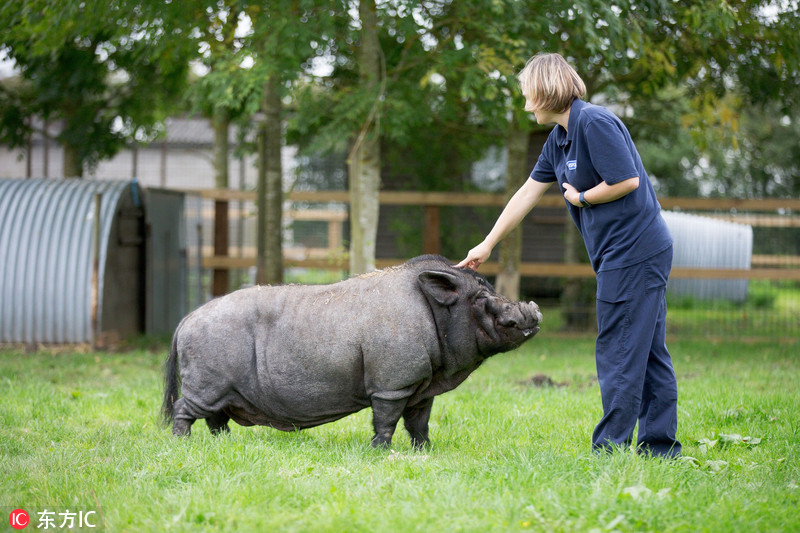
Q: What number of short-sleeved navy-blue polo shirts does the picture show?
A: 1